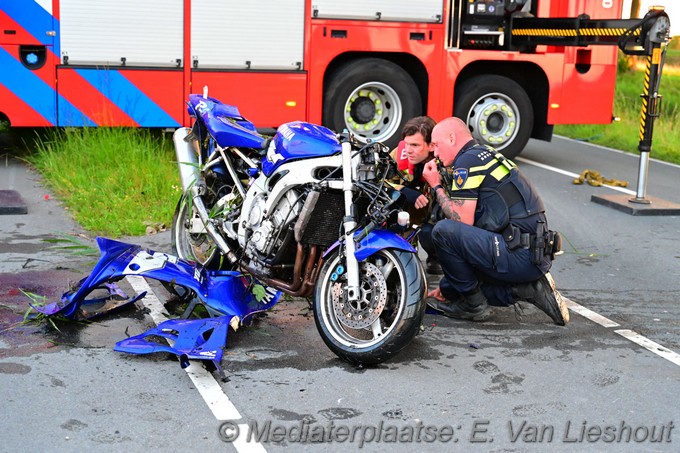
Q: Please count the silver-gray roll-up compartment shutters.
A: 3